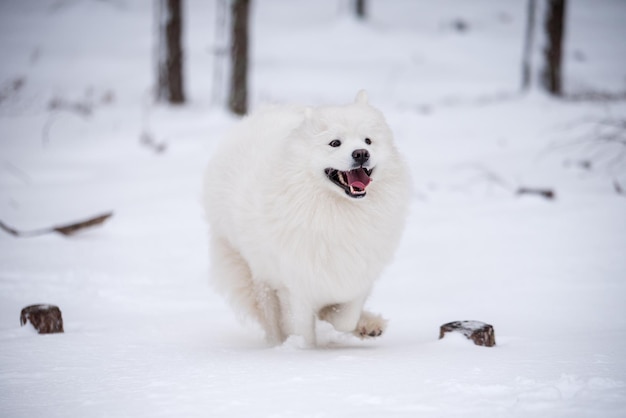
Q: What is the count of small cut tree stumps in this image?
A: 2